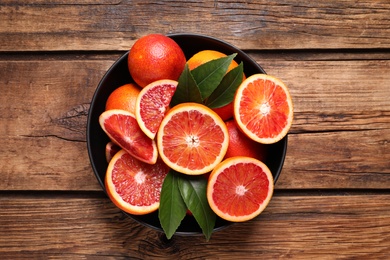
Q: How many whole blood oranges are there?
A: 4